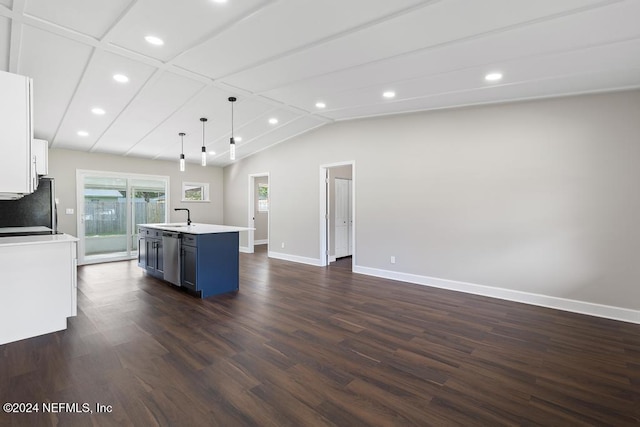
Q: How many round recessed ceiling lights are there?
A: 11